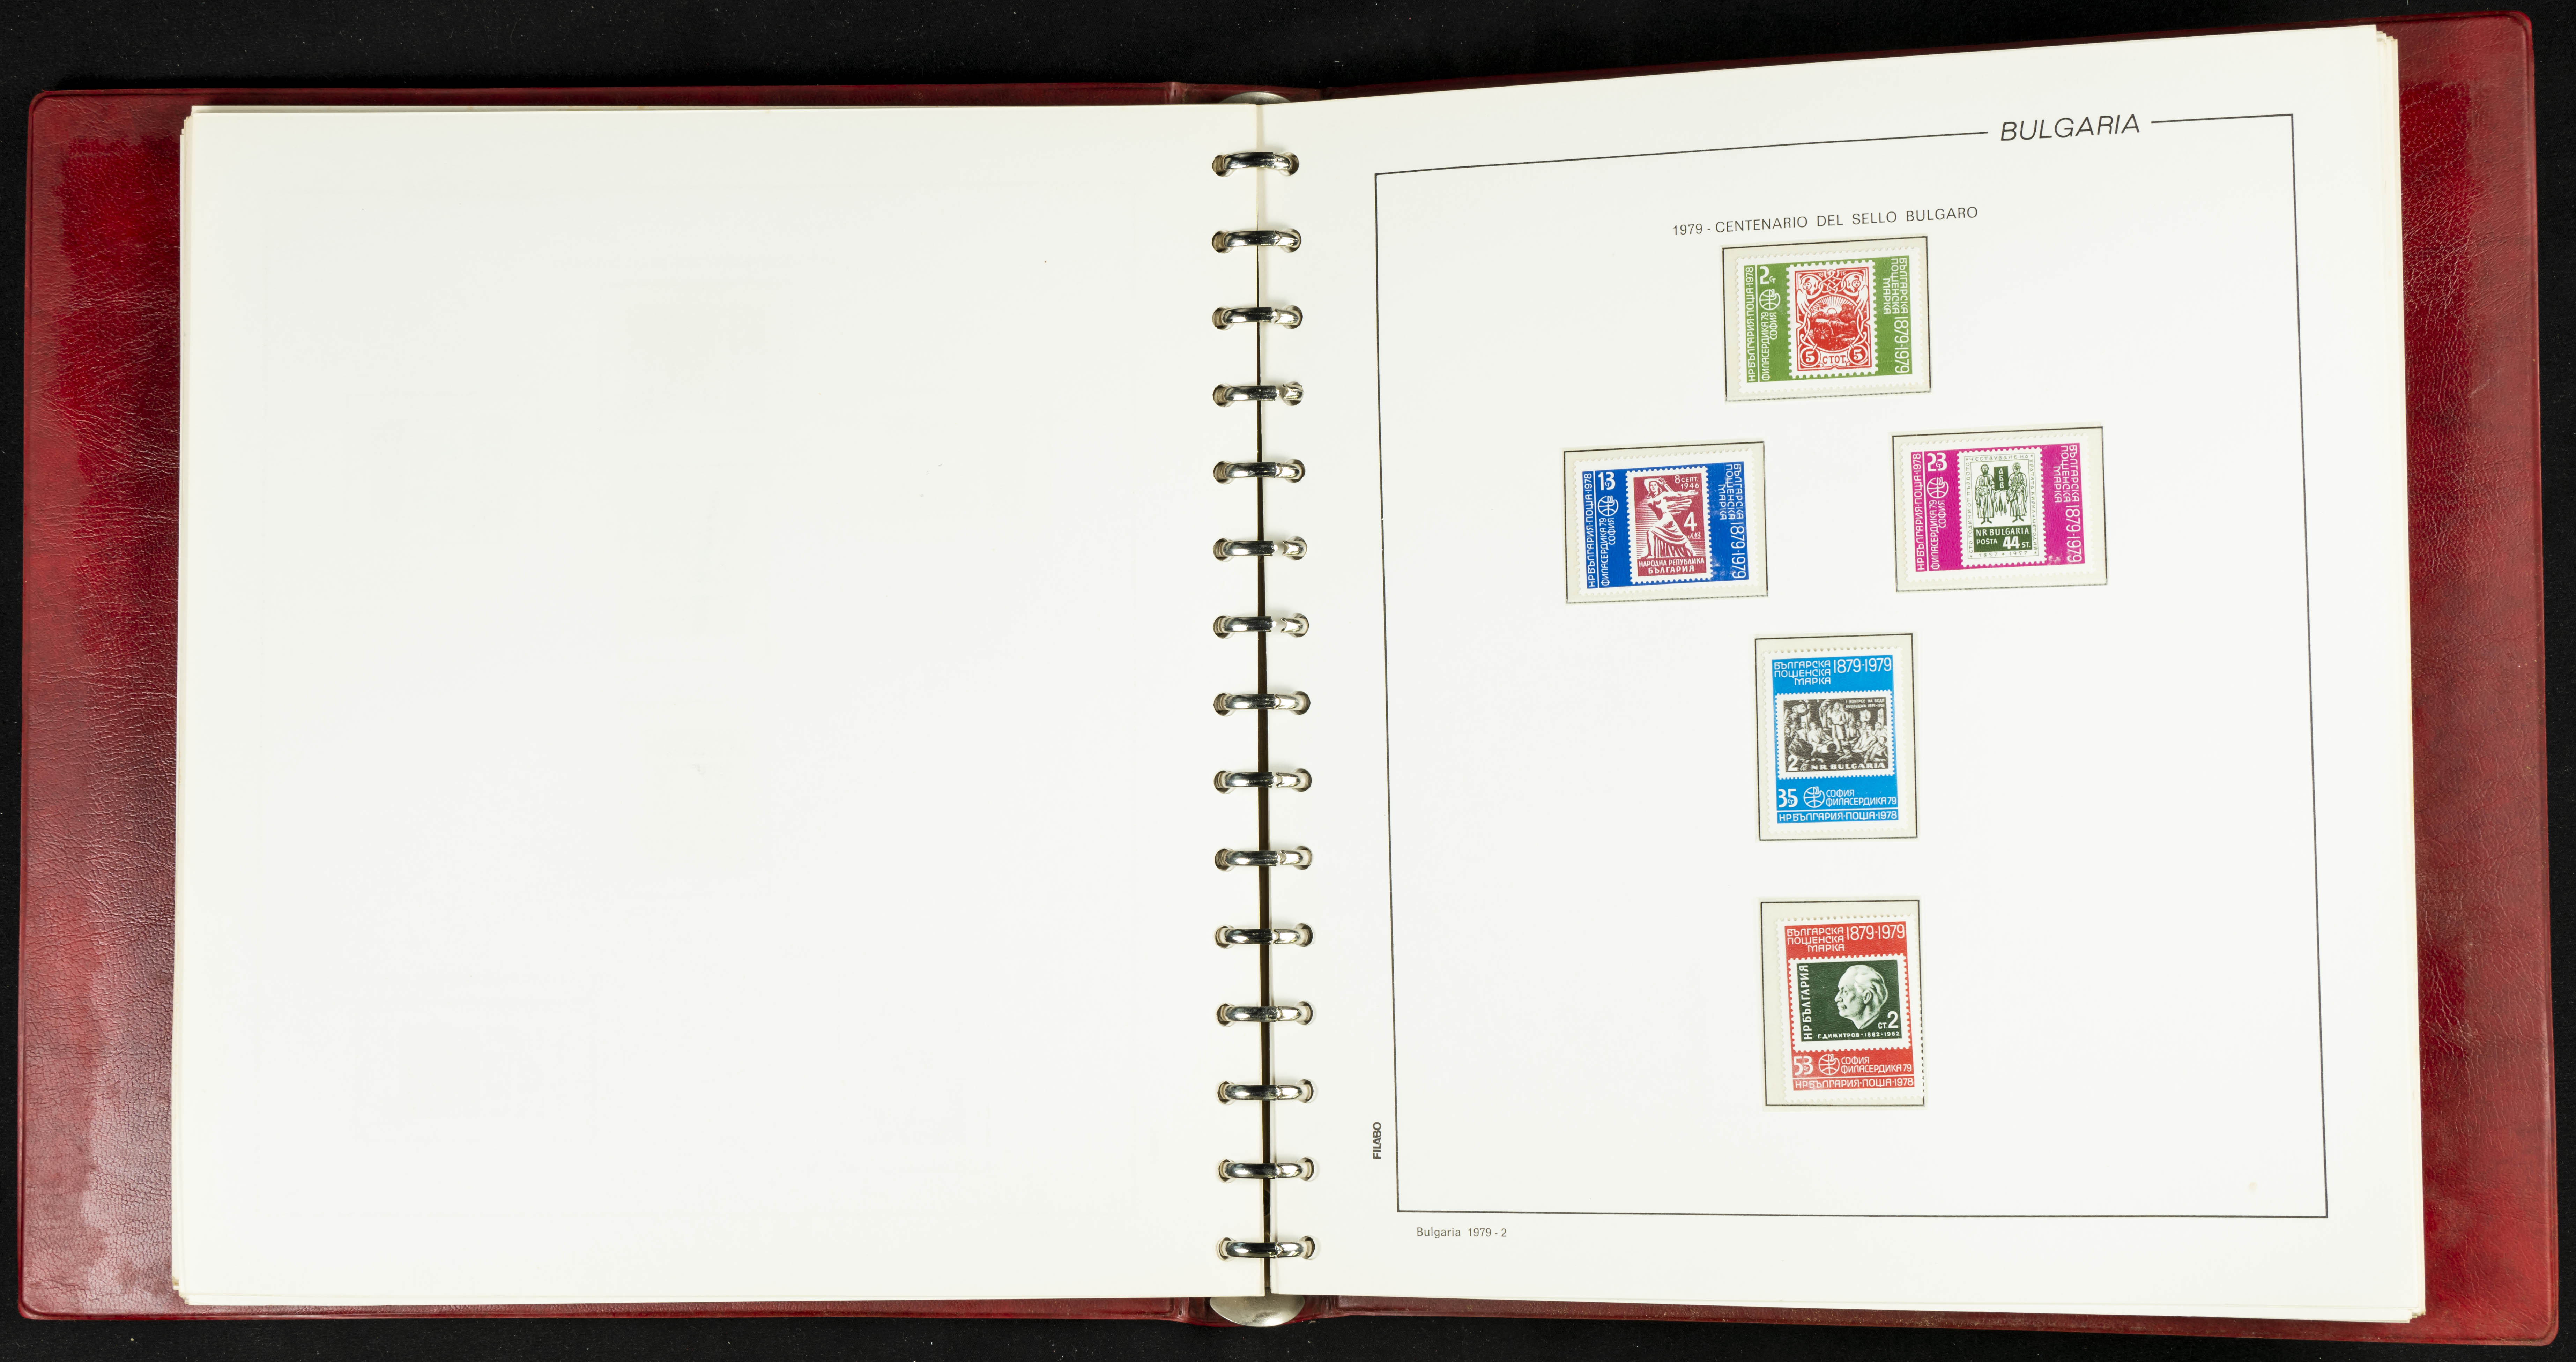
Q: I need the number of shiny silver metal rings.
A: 15